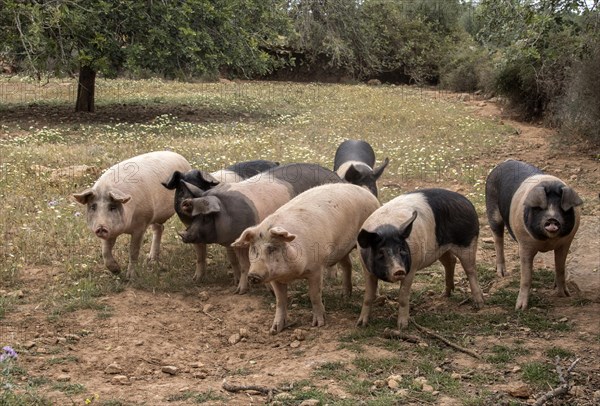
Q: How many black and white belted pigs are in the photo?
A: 5